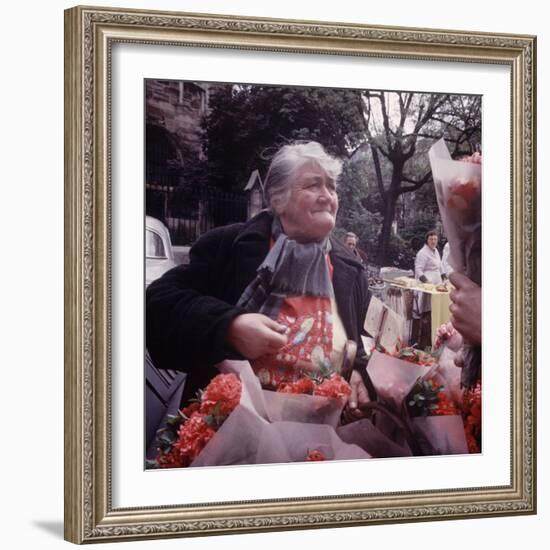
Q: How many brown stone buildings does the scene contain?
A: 1